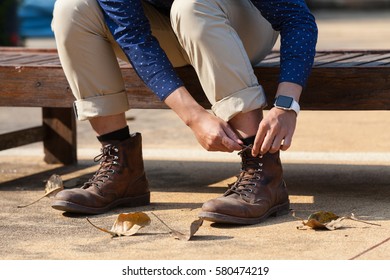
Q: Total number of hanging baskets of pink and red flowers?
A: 0